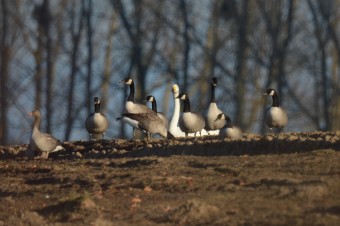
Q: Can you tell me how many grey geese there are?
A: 1